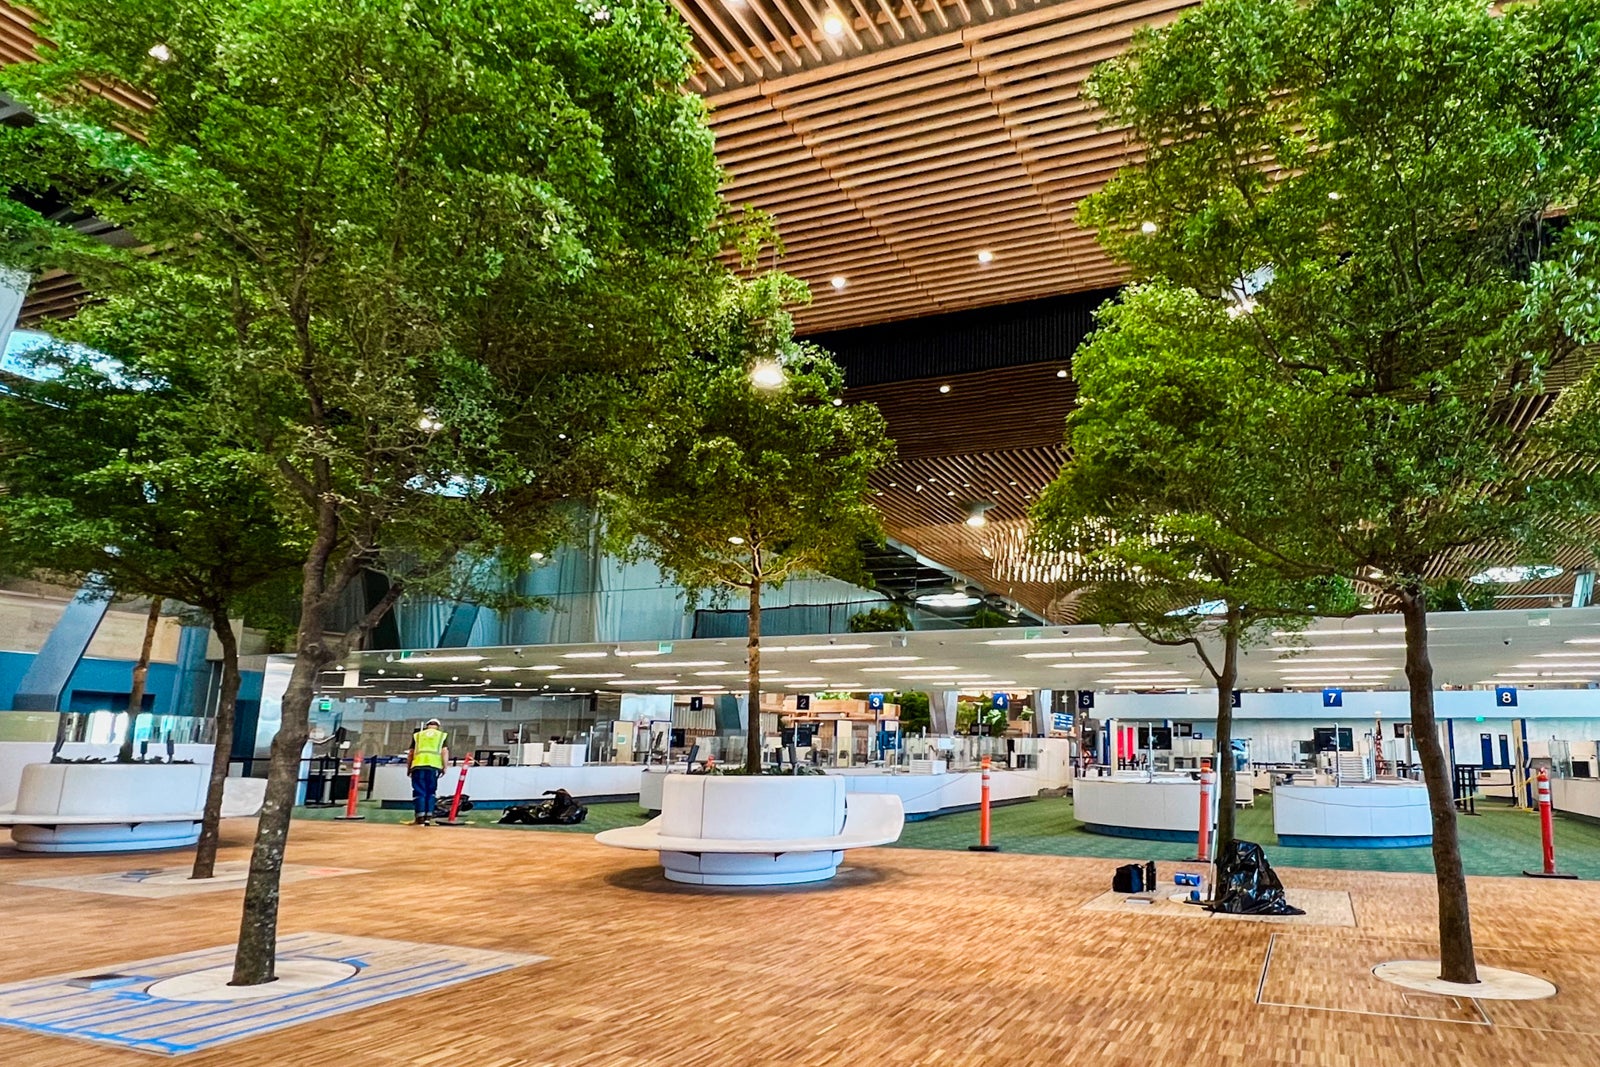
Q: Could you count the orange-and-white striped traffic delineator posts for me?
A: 5